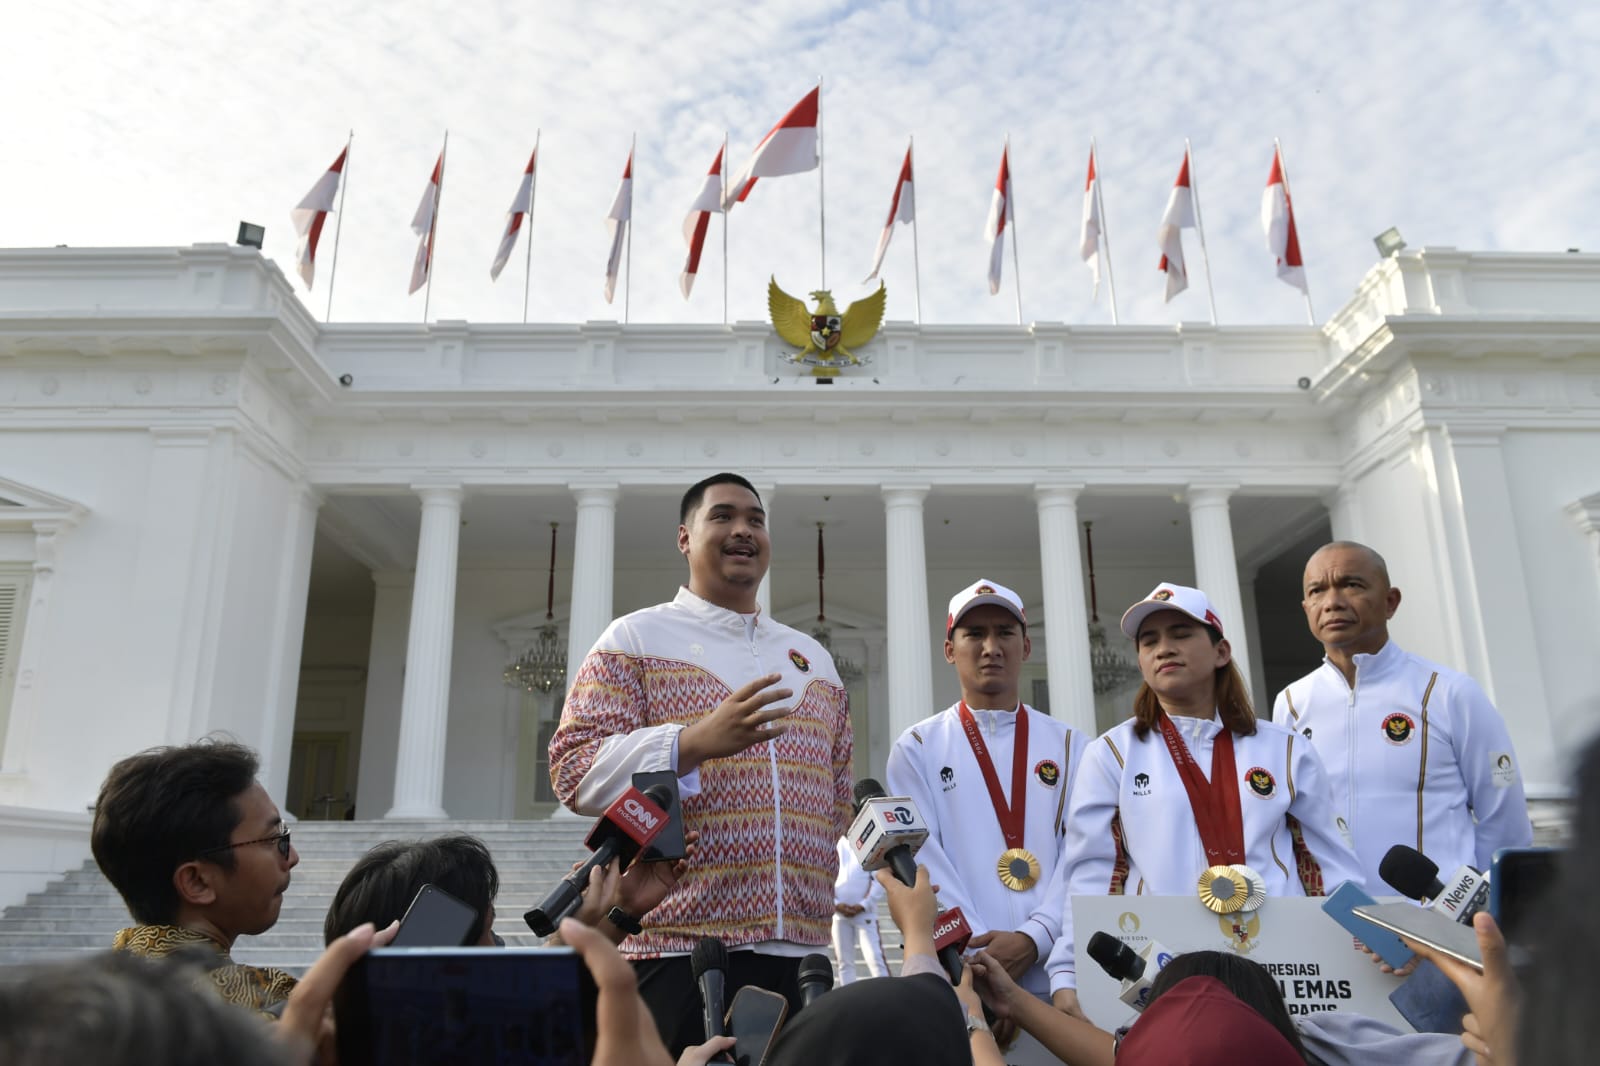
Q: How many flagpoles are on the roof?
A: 11